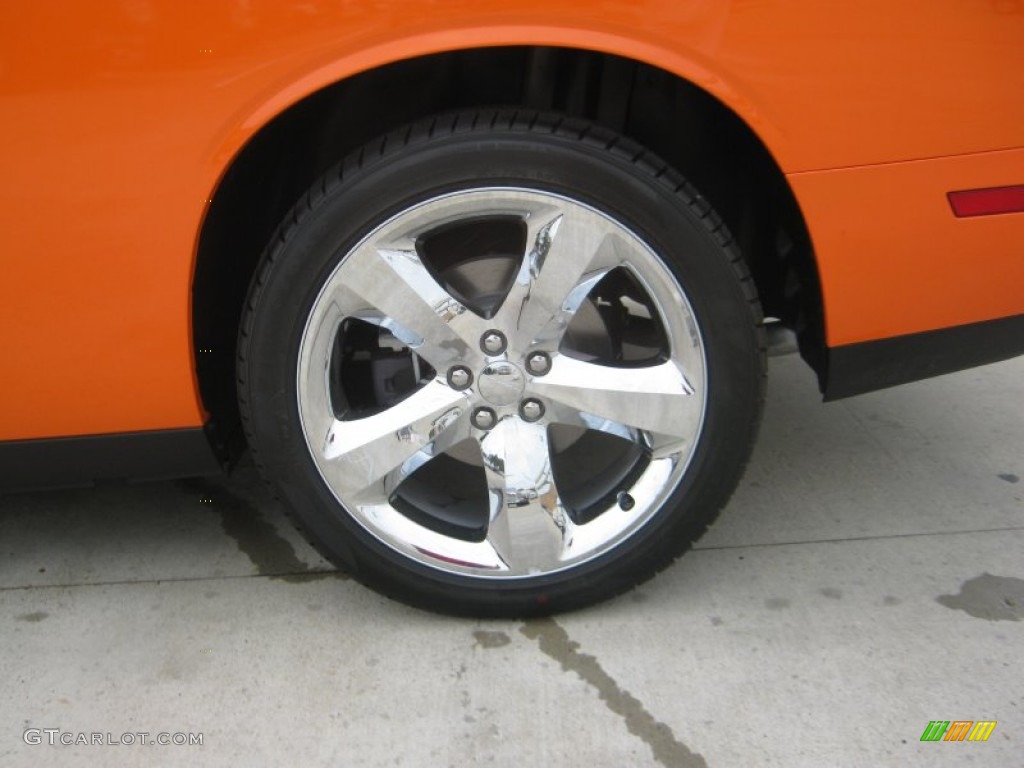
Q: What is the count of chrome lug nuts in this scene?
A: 5